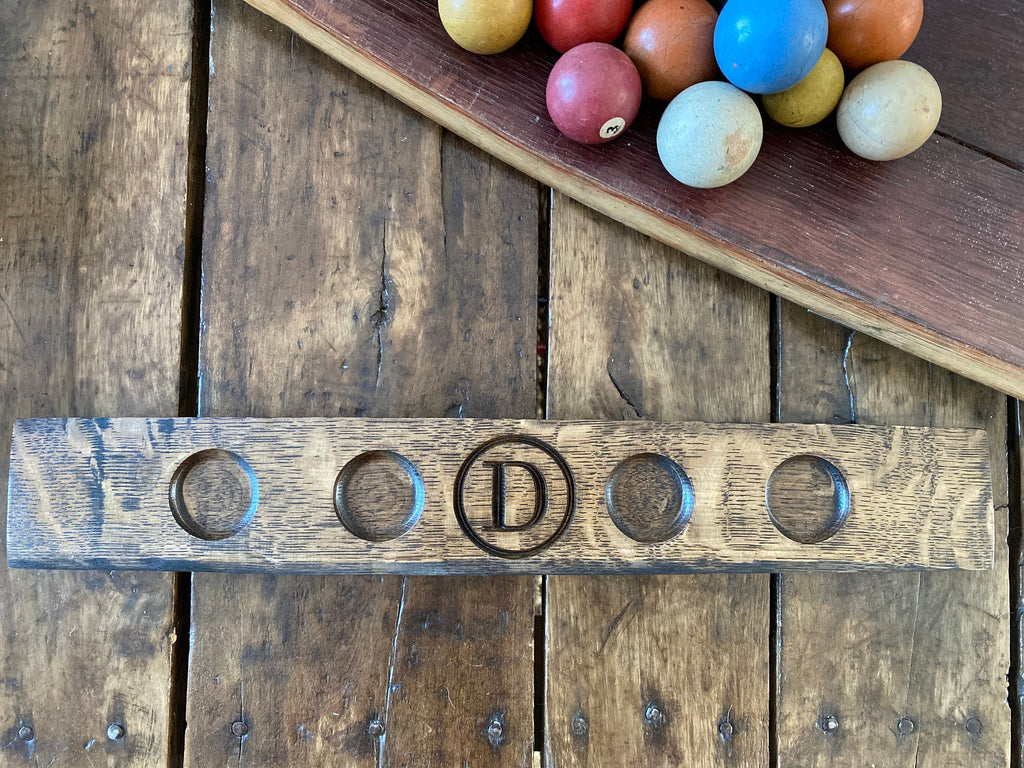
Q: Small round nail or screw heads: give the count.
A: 11